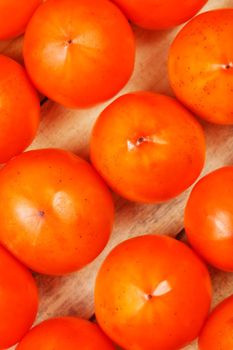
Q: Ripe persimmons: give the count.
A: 12